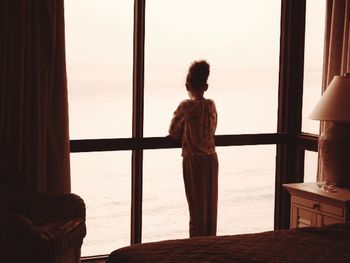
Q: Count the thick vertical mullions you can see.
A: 2